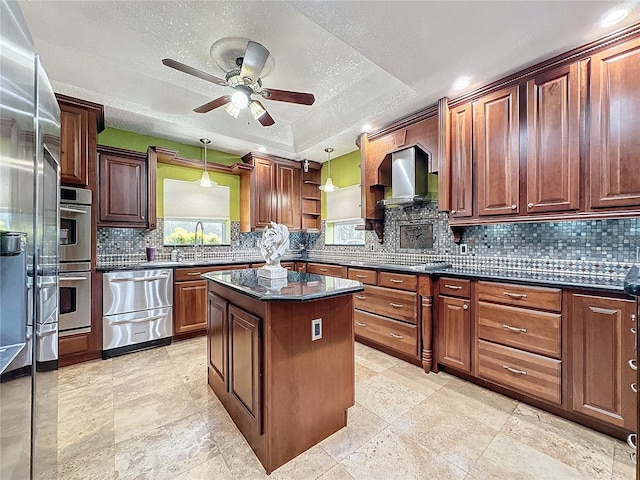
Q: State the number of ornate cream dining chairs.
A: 0